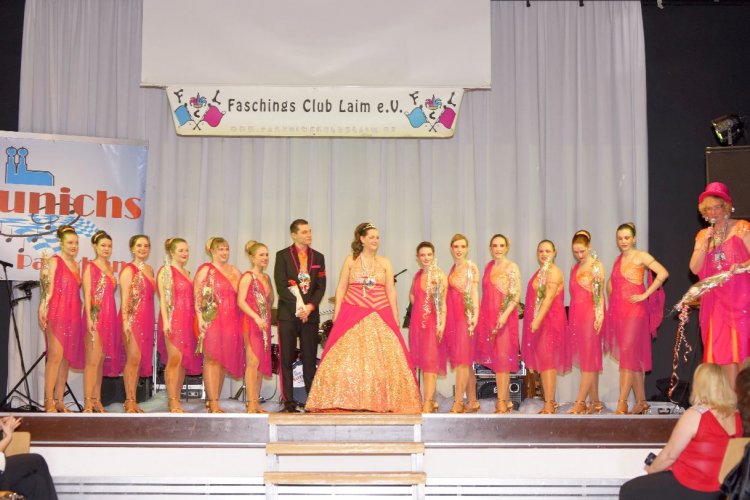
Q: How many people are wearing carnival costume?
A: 15